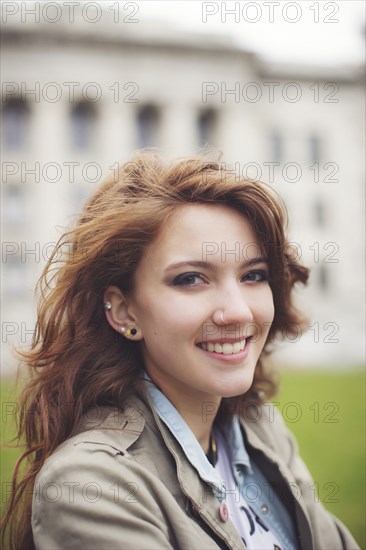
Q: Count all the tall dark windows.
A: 4